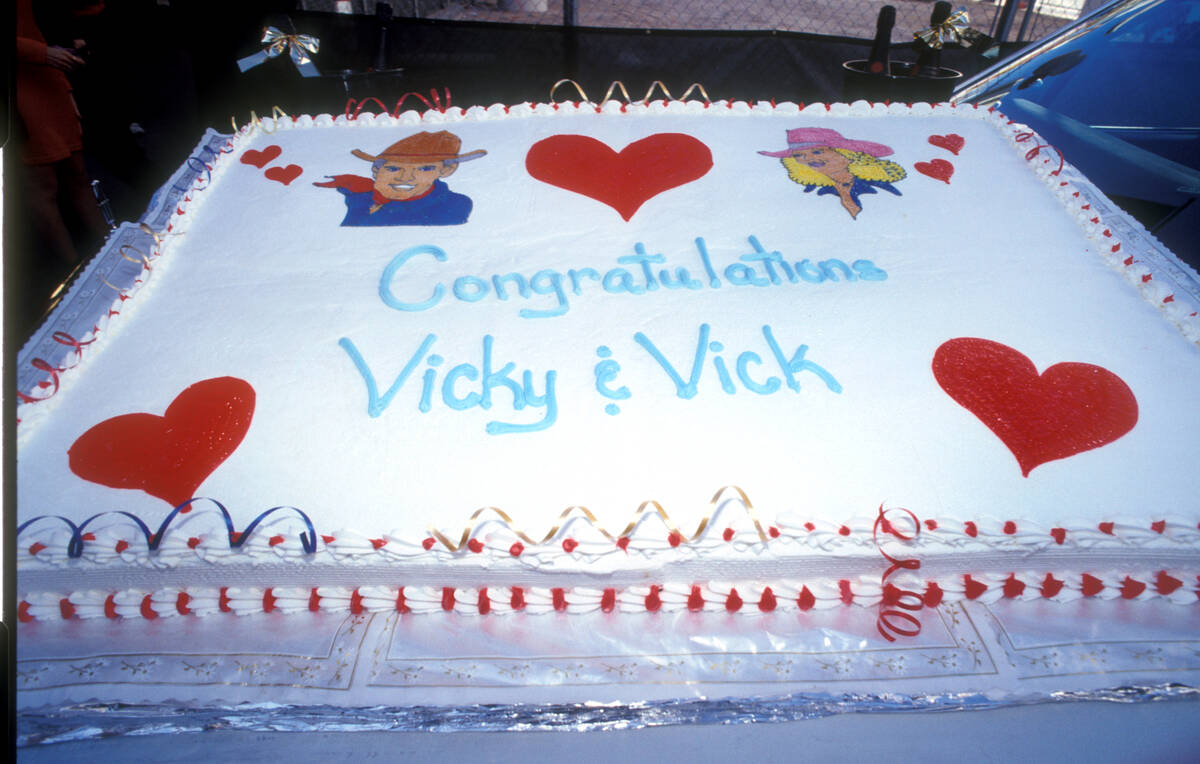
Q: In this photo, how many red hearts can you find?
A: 7